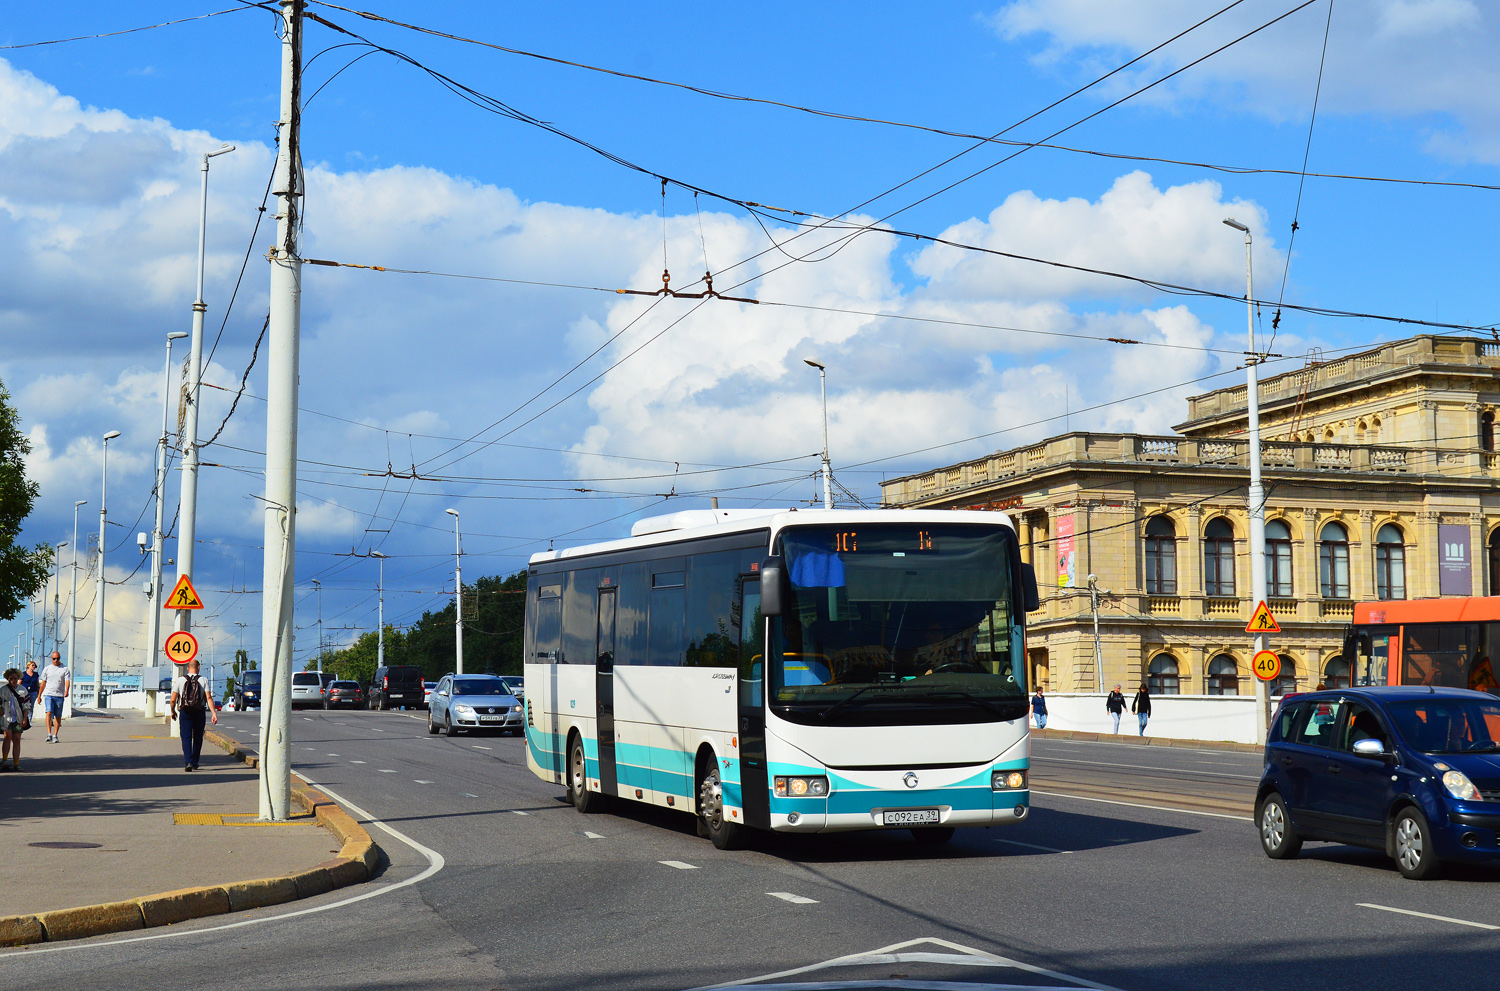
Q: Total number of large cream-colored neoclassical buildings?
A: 1